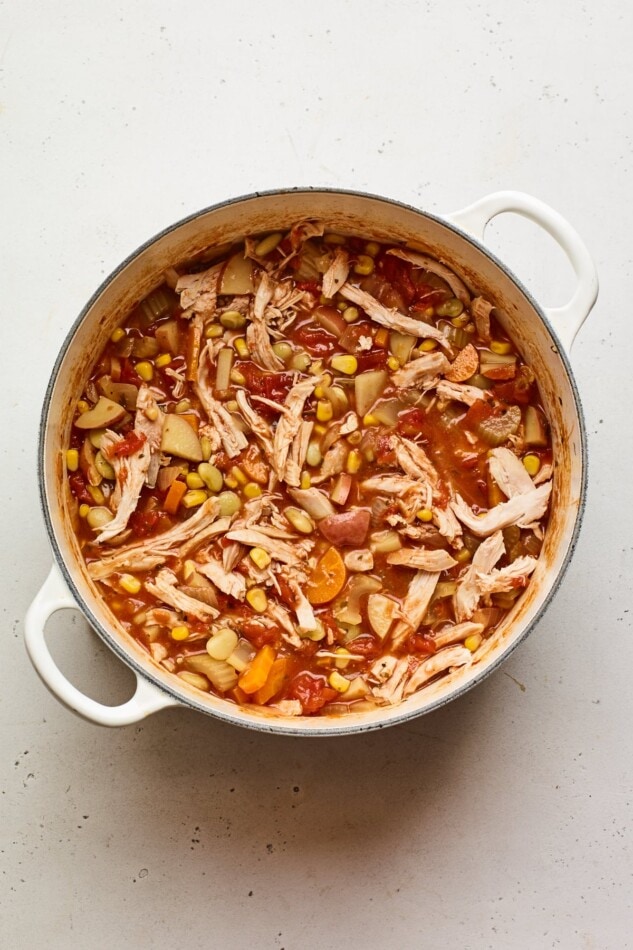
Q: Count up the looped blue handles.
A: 0